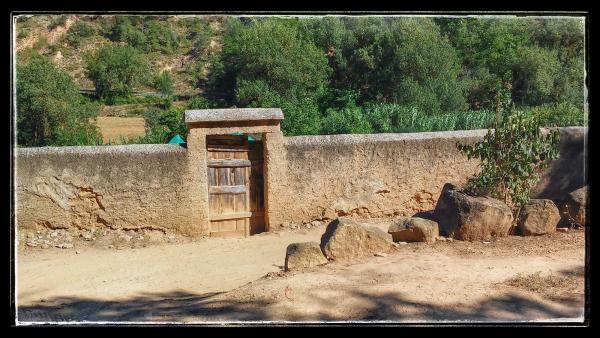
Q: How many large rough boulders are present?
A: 6